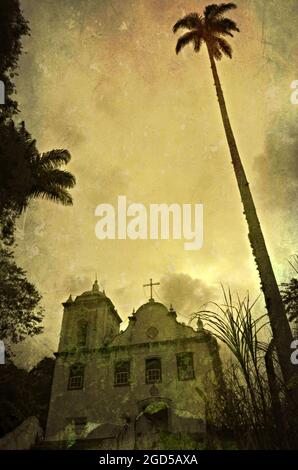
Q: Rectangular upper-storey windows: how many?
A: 4